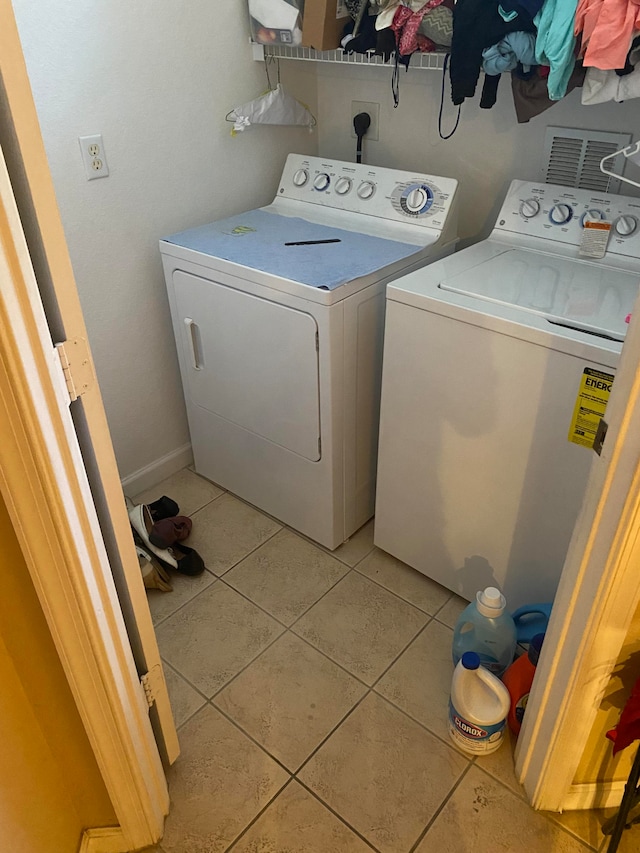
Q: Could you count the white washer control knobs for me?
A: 4